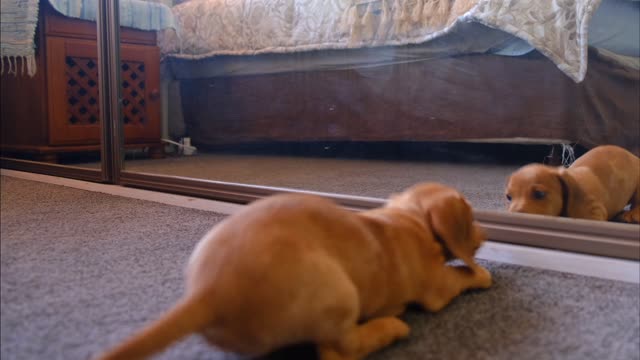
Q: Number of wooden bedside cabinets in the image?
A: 1